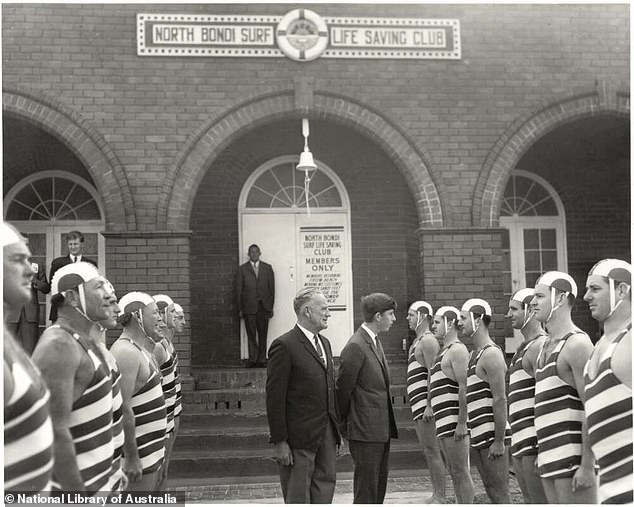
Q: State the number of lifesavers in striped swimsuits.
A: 12